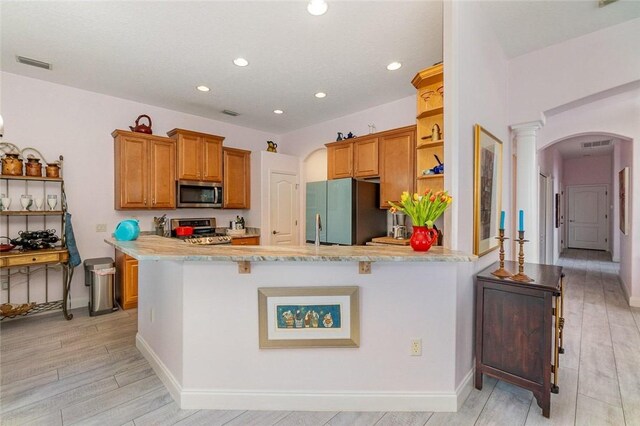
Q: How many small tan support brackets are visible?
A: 2